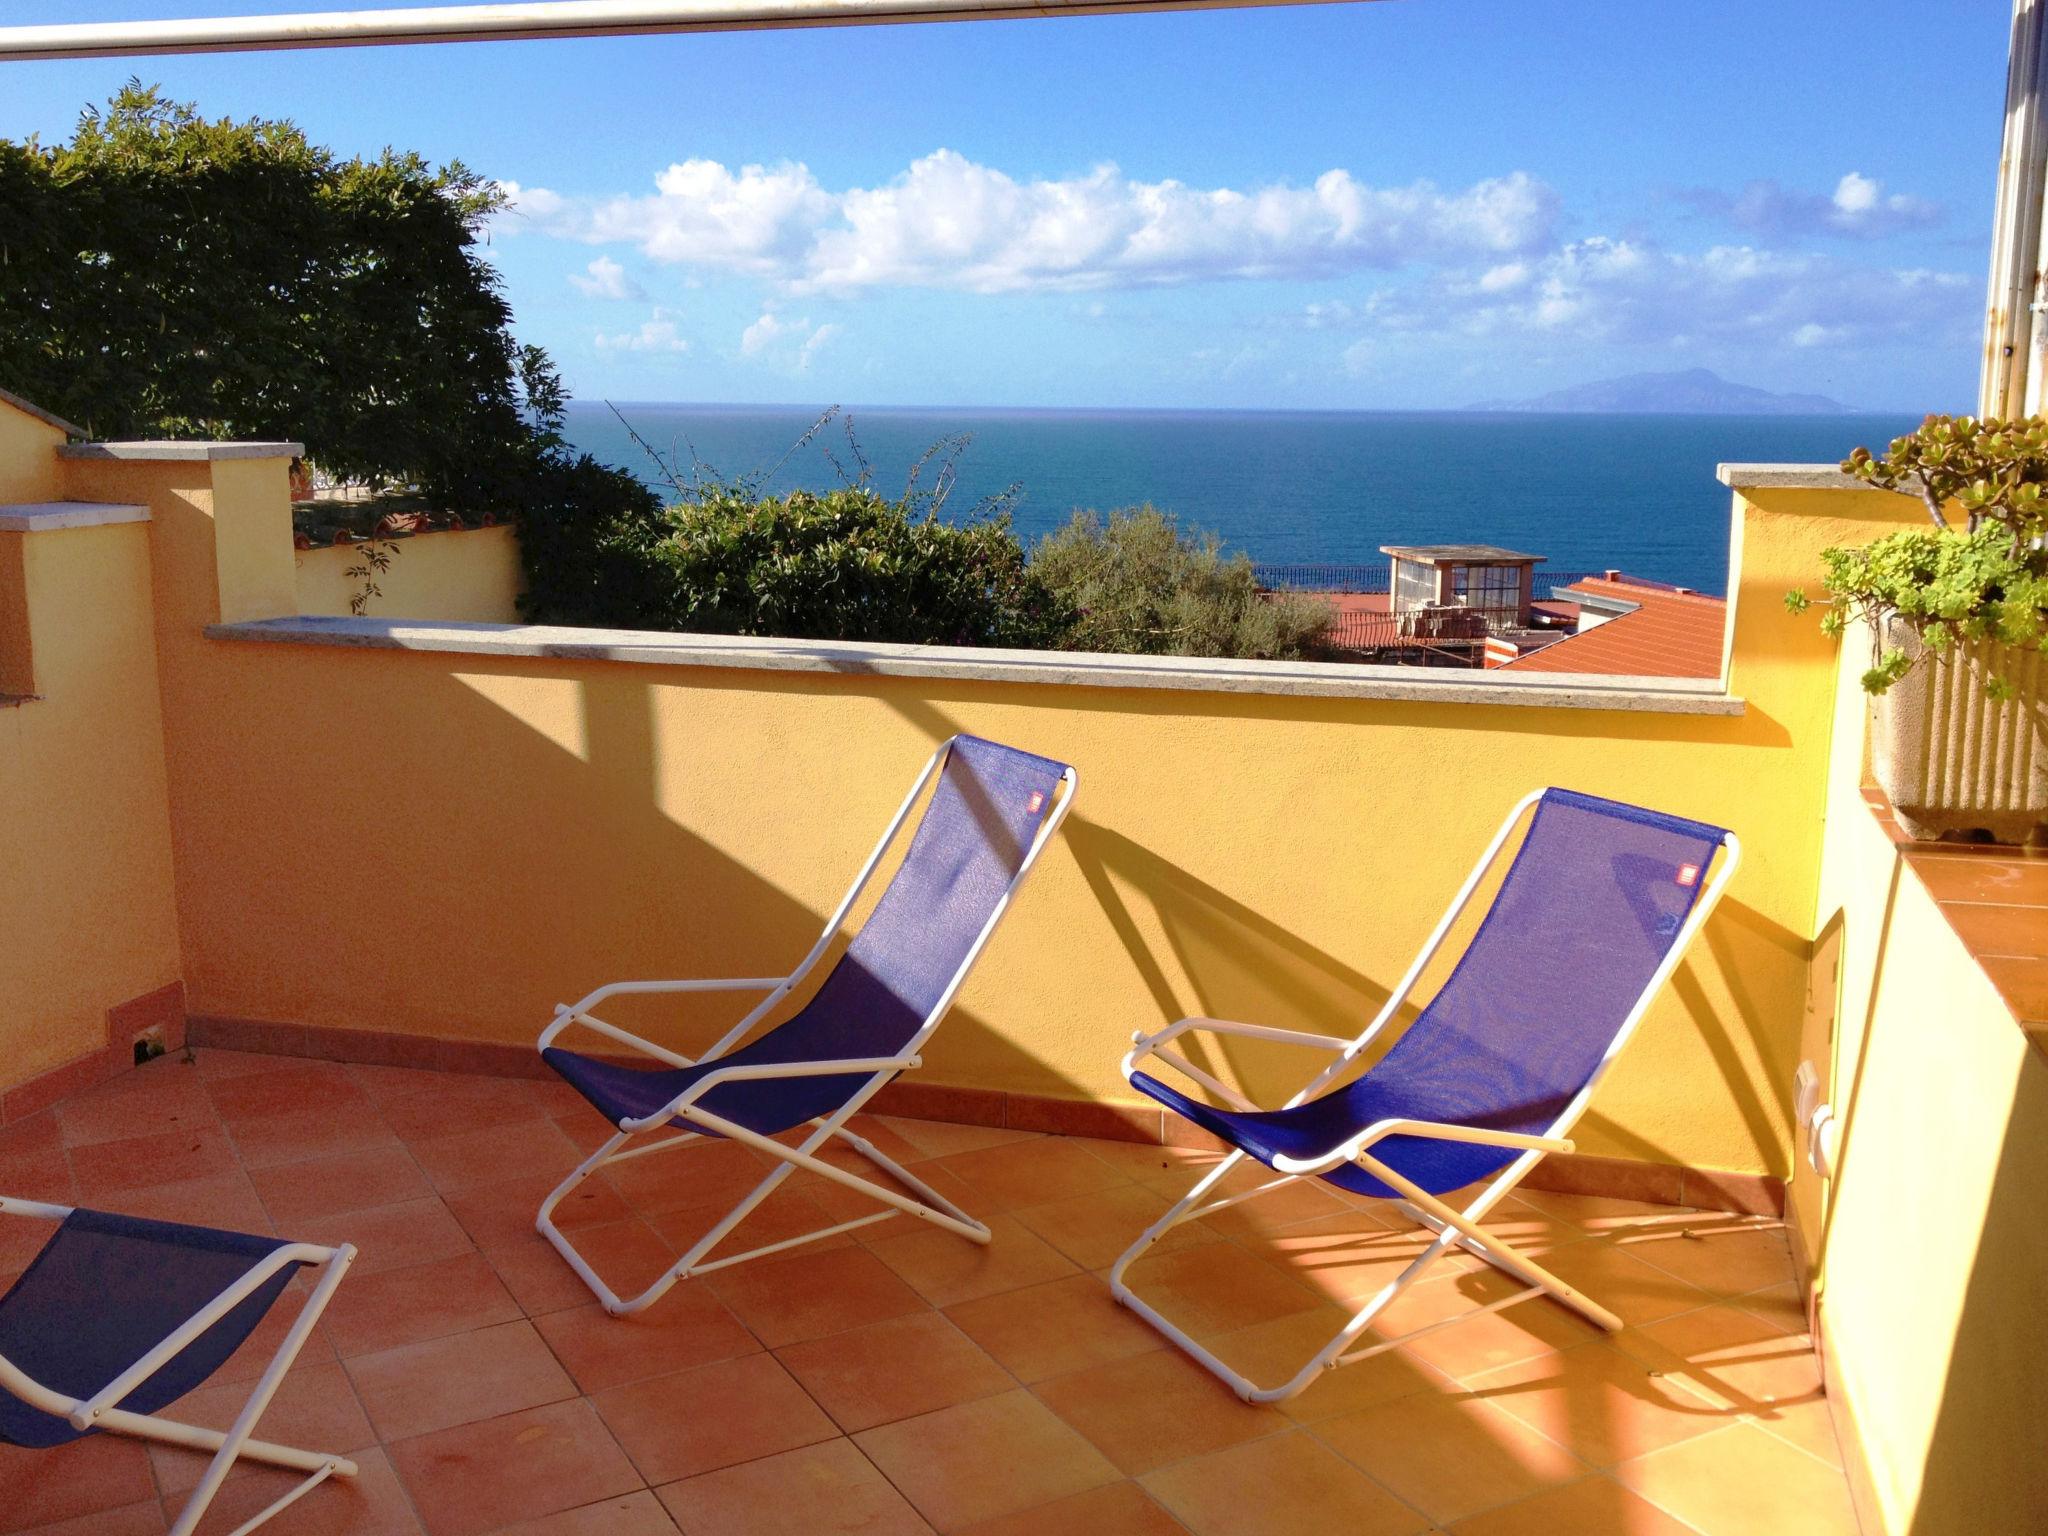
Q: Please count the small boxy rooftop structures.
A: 1